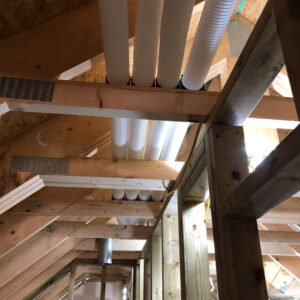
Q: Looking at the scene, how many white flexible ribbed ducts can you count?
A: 4